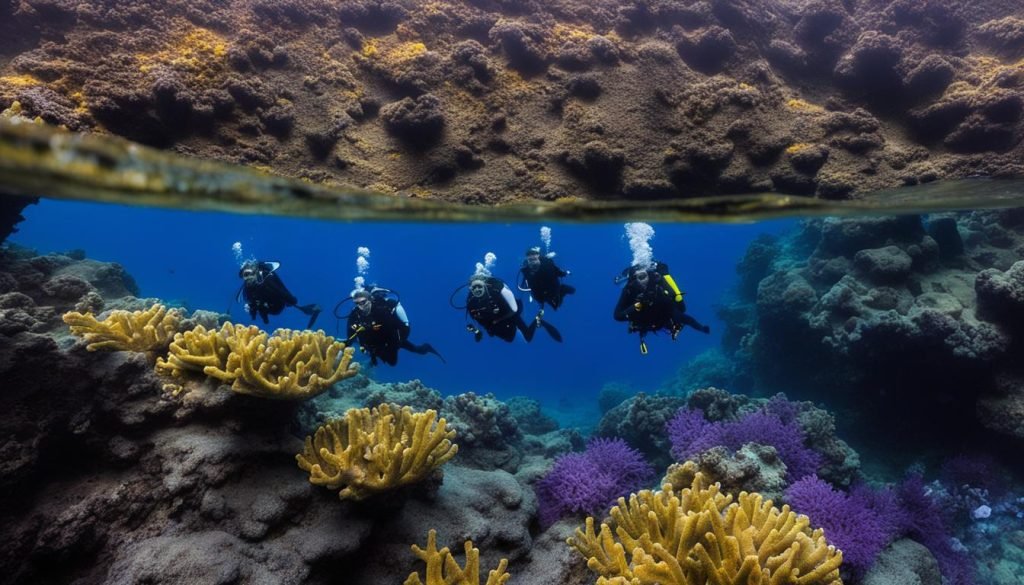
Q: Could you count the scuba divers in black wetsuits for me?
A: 5